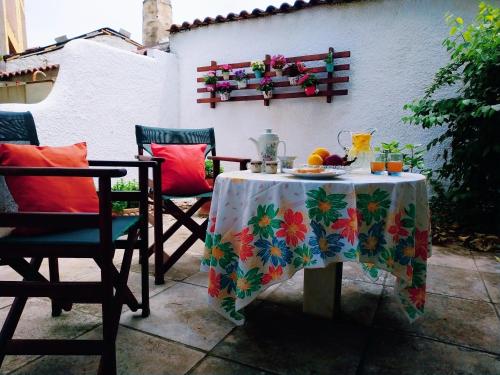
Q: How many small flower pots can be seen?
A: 10